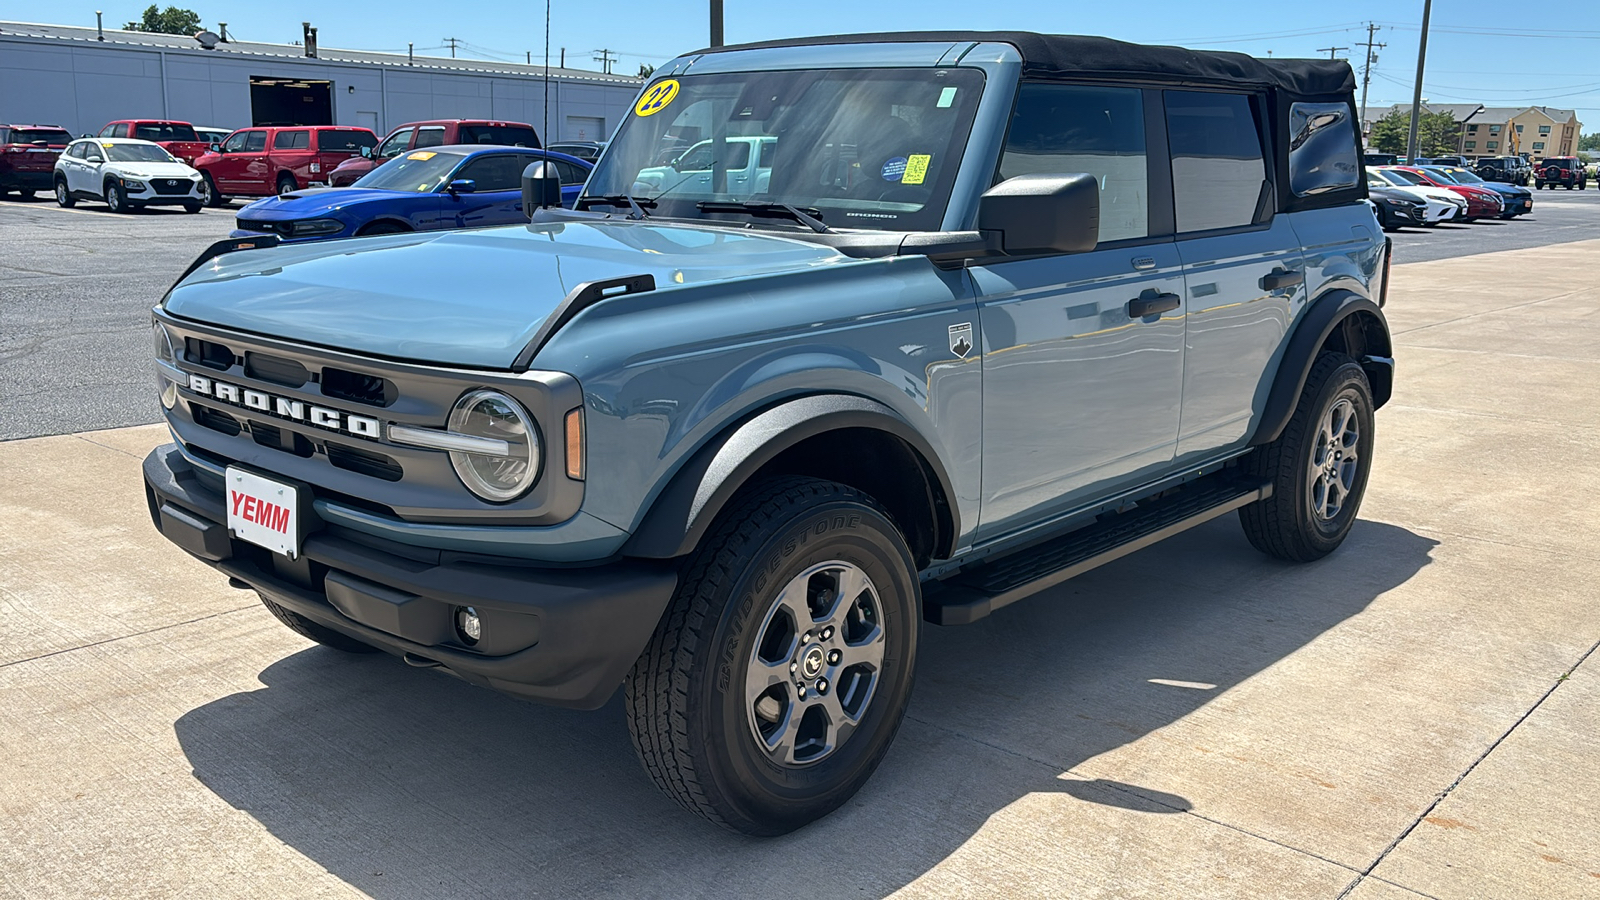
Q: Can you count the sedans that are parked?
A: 5